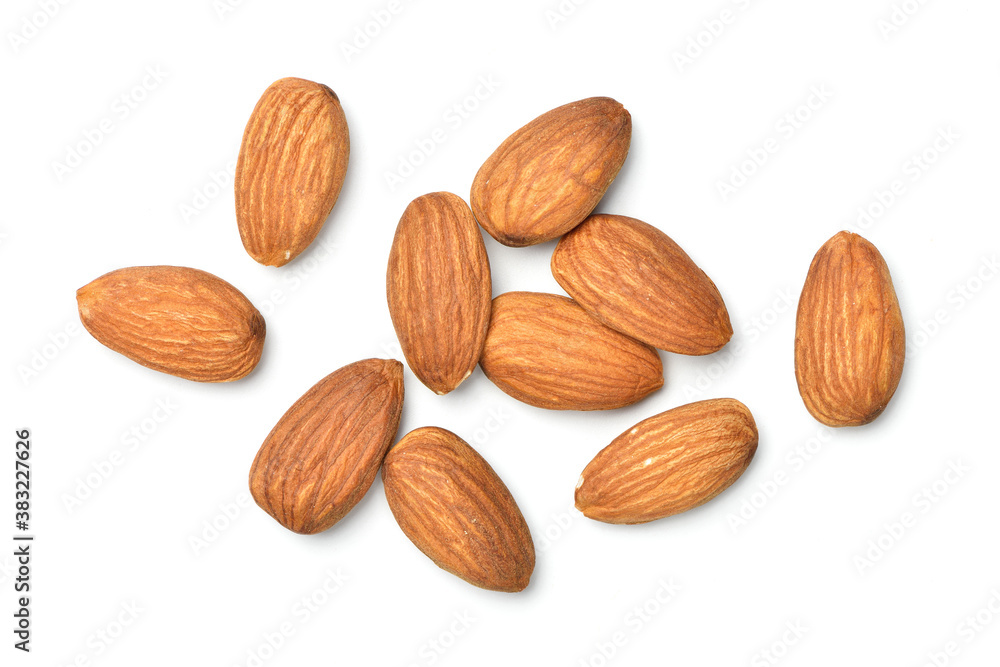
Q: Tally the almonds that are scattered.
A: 10